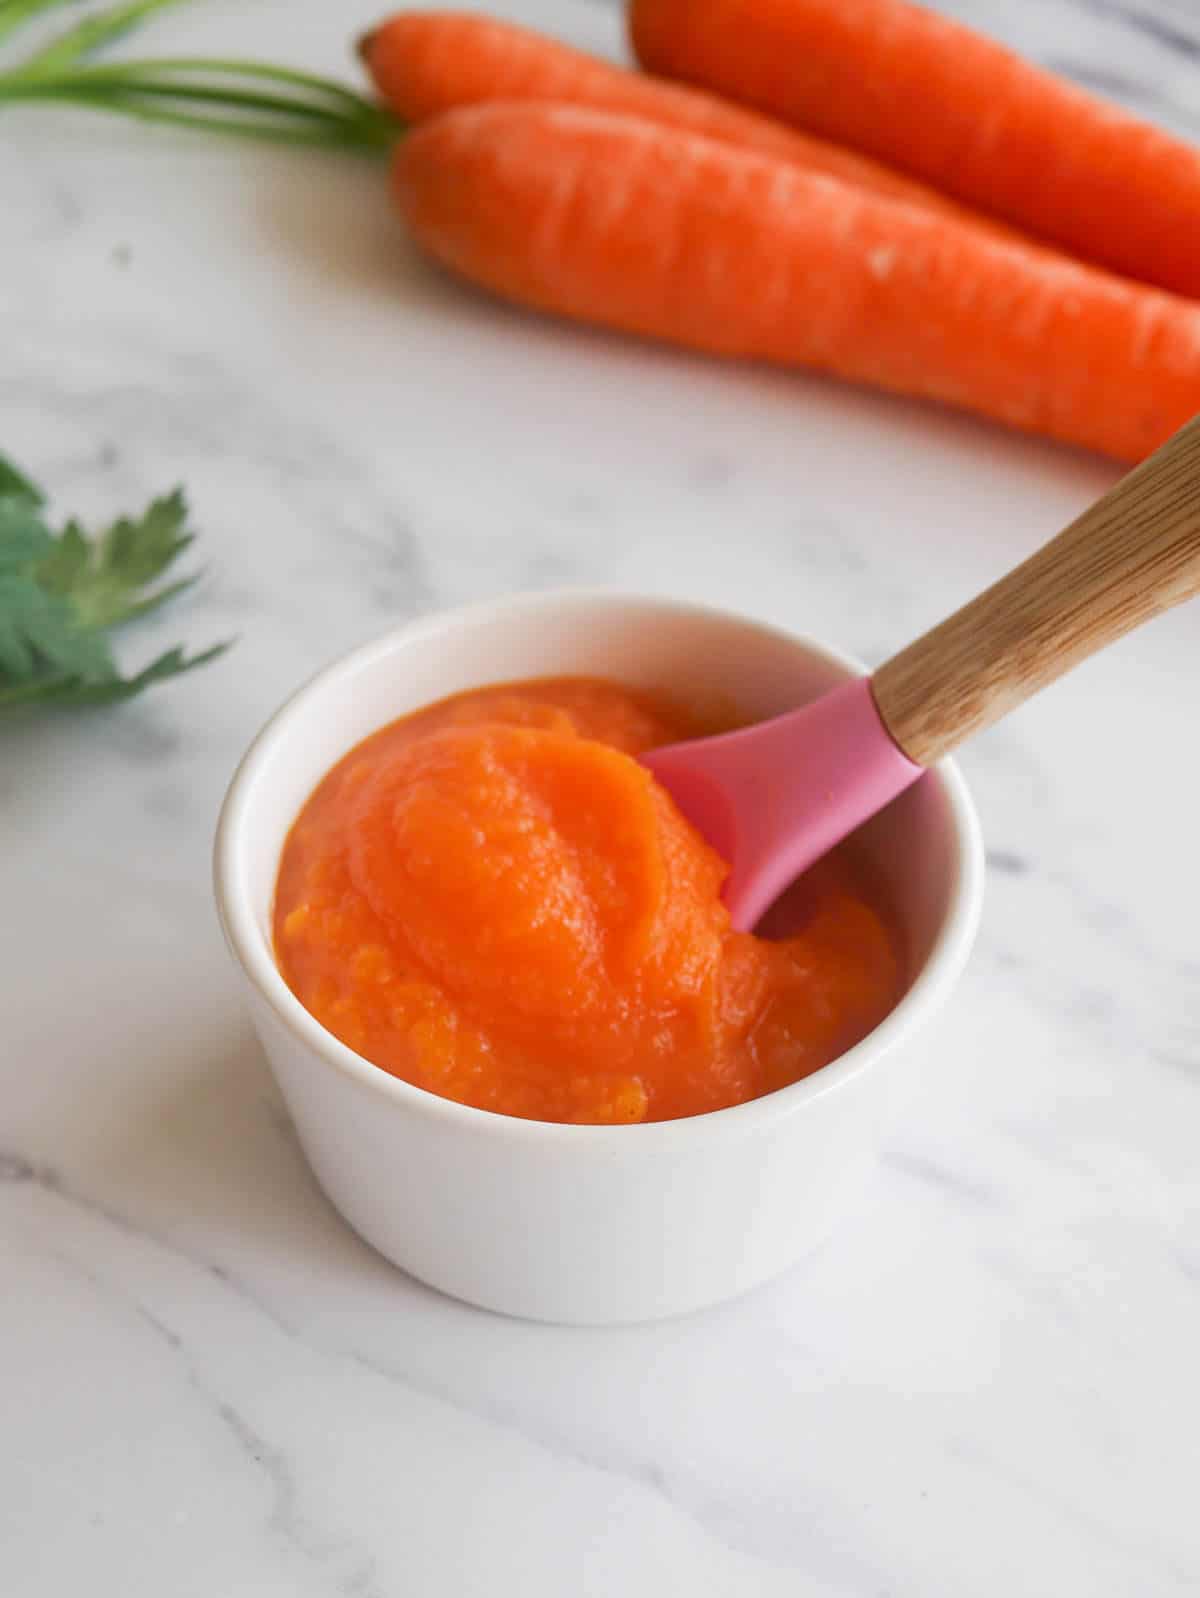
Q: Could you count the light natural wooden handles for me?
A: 1